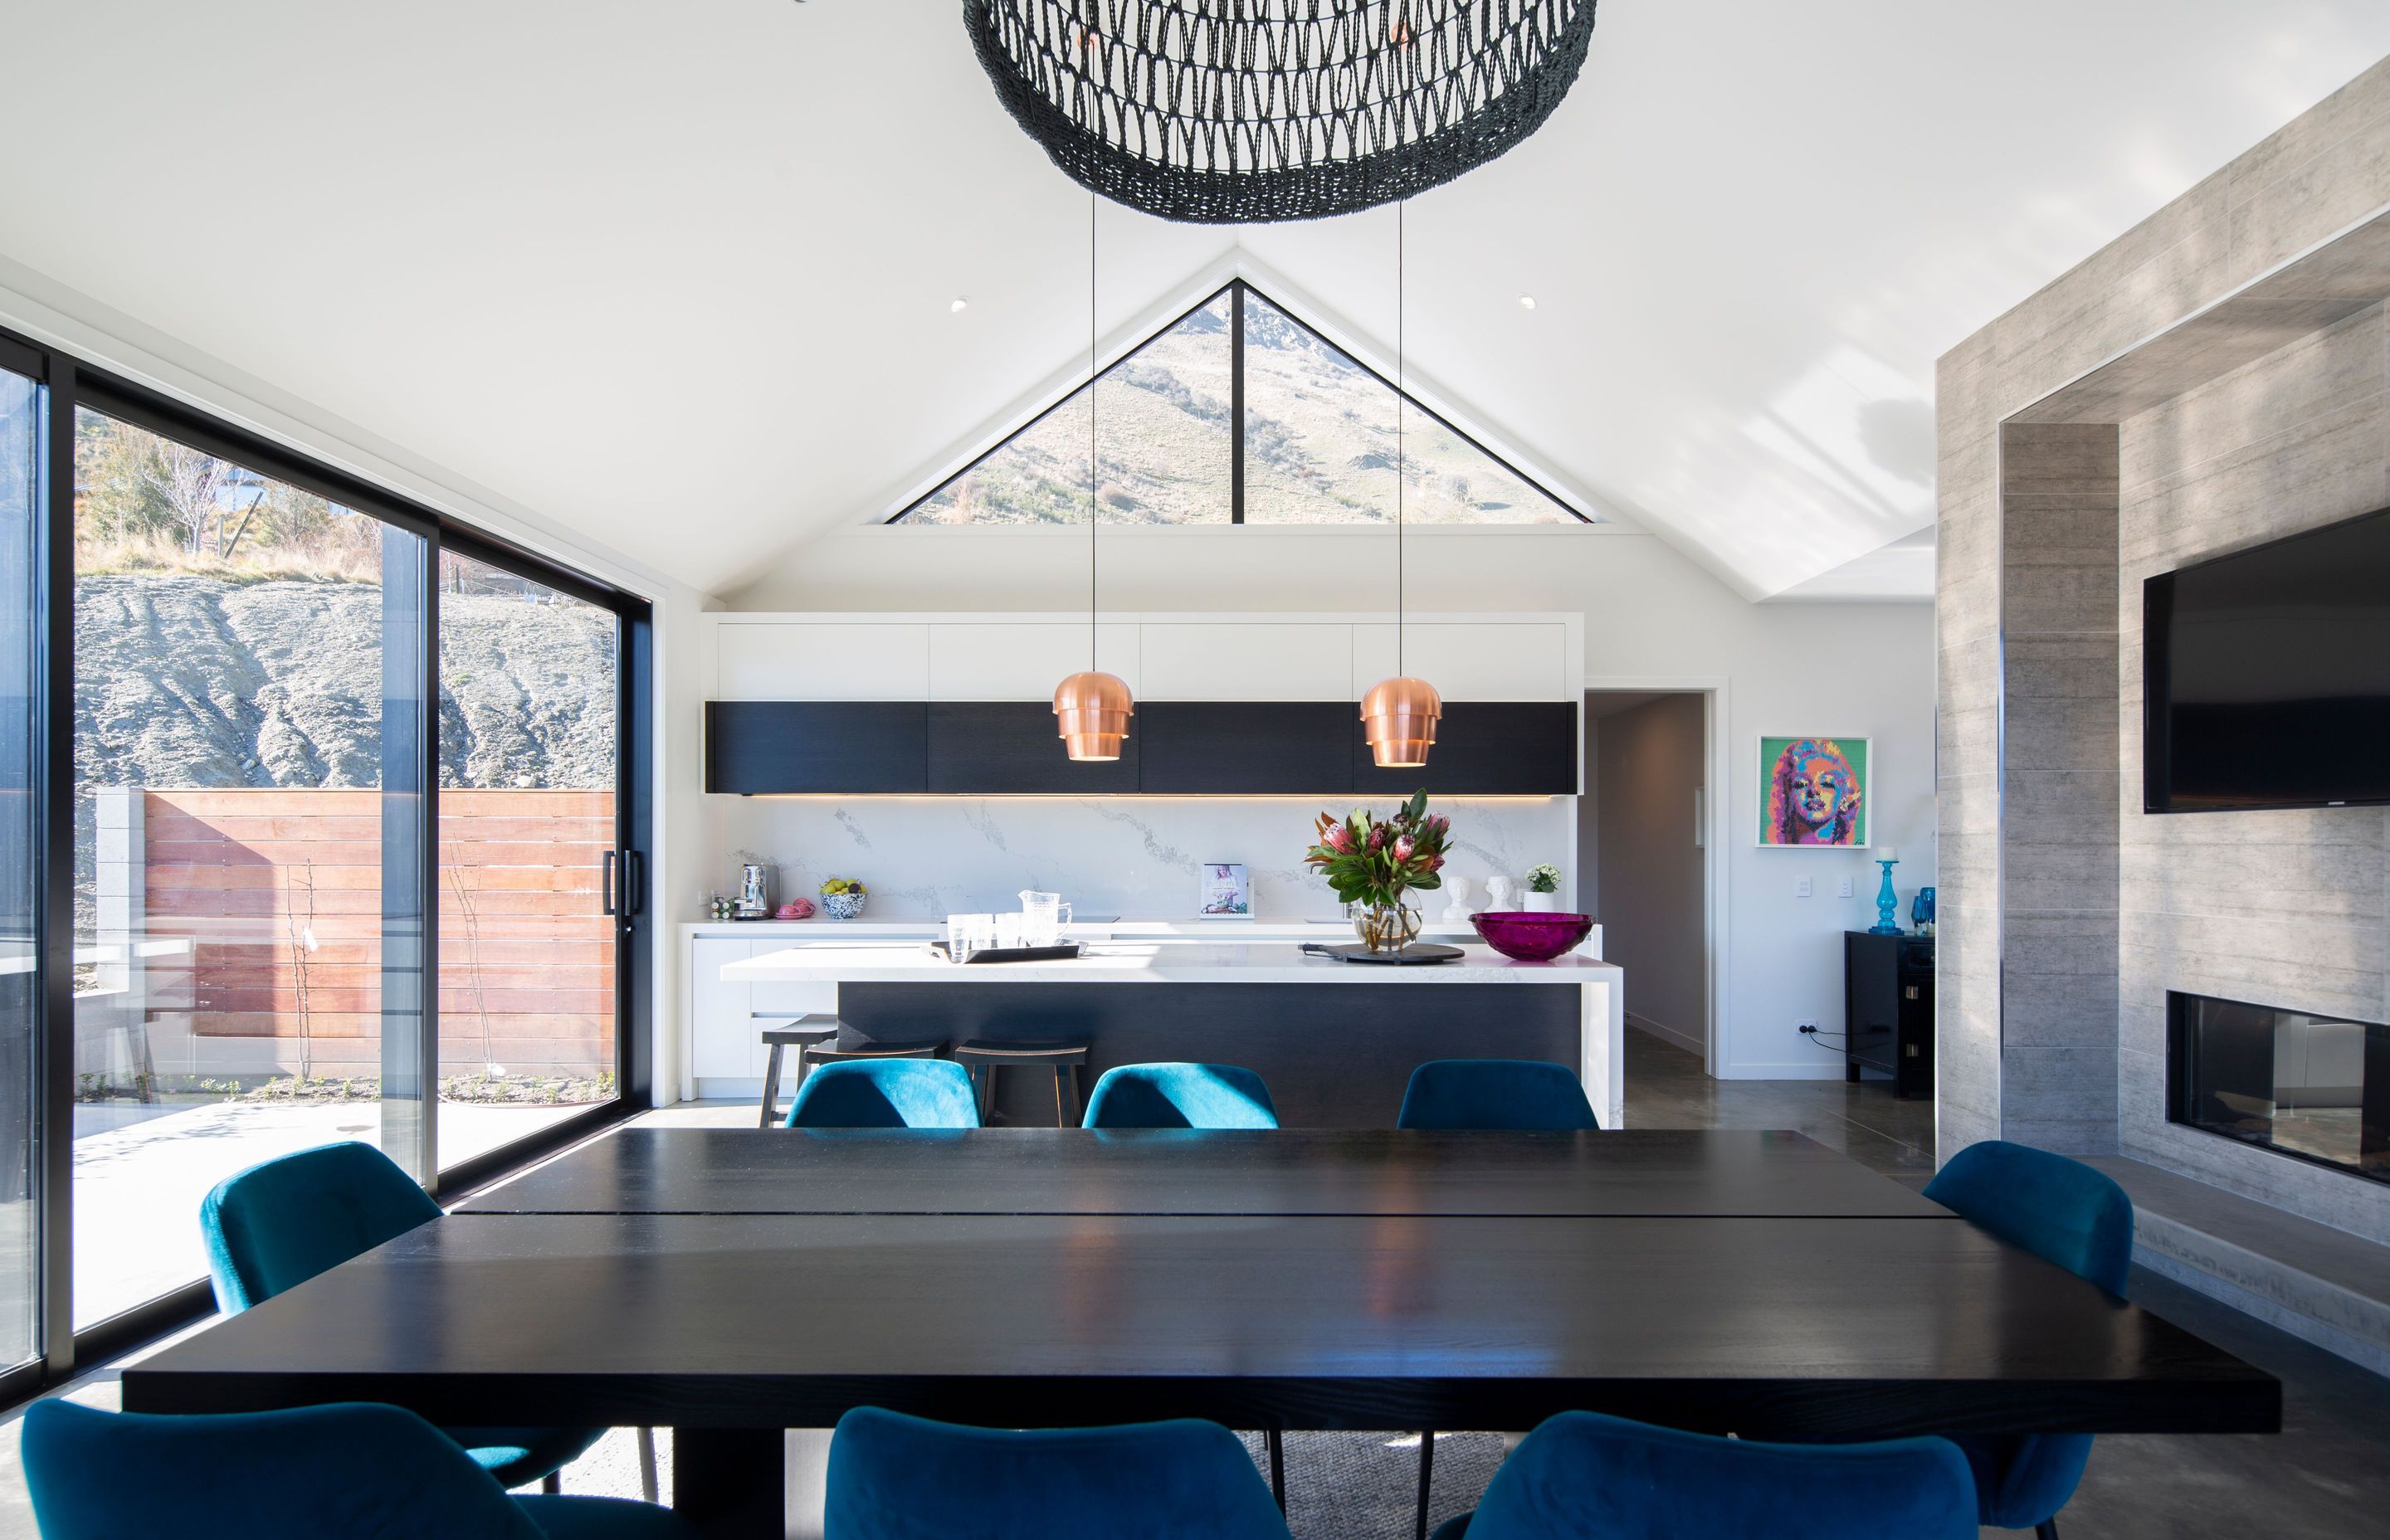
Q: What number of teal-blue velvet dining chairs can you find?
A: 8